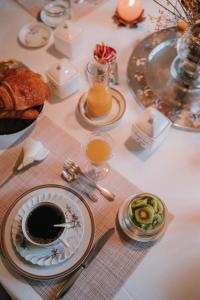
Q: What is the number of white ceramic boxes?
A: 3